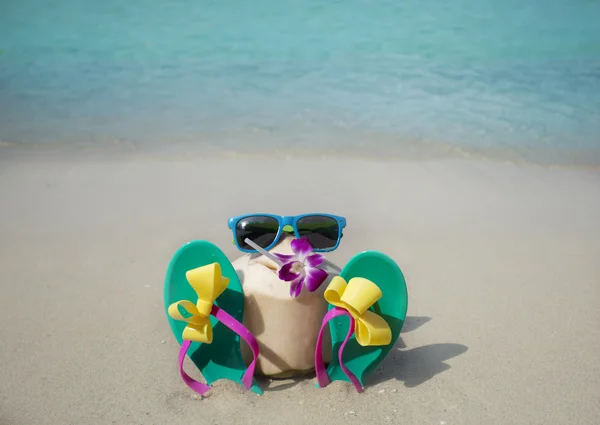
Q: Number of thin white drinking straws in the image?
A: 1